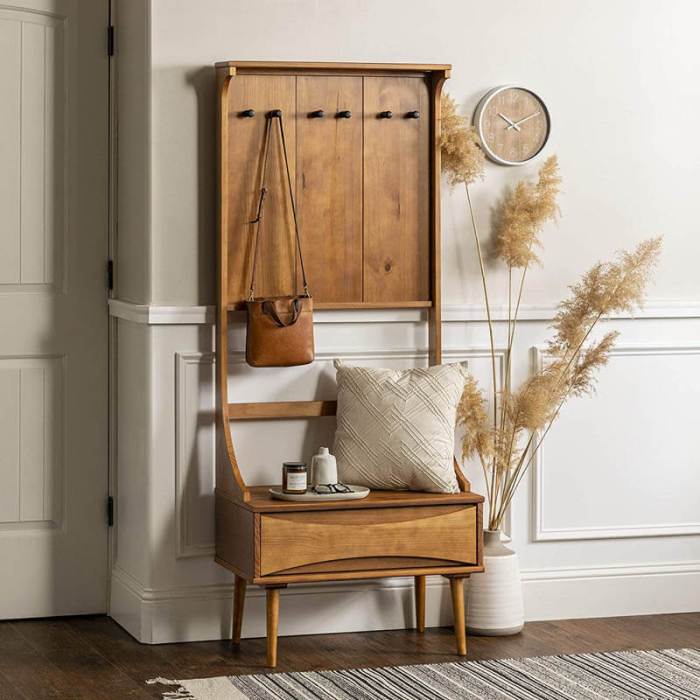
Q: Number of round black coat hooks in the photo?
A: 6